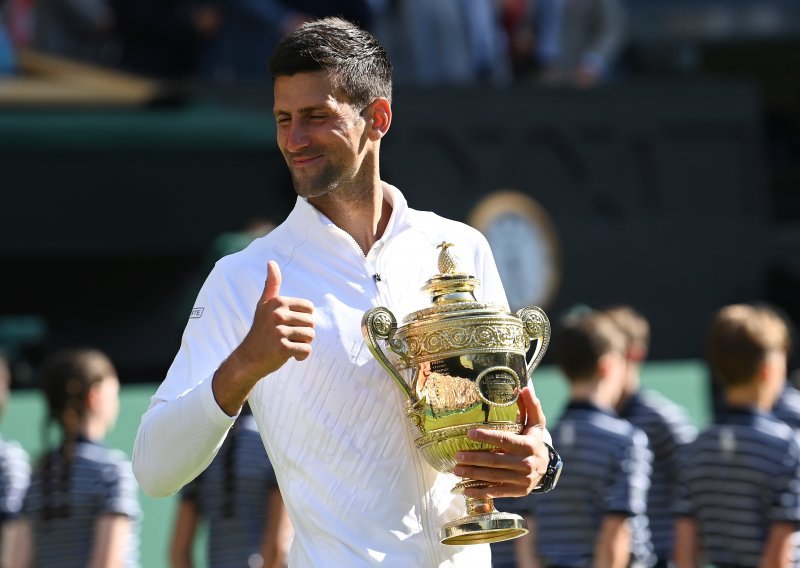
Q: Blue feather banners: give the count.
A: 0